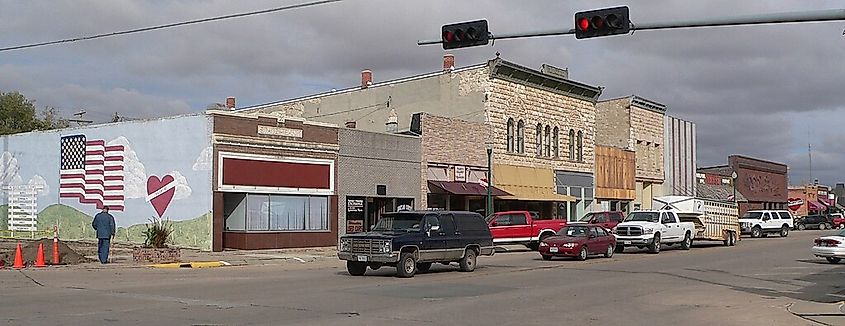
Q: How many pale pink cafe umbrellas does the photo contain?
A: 0